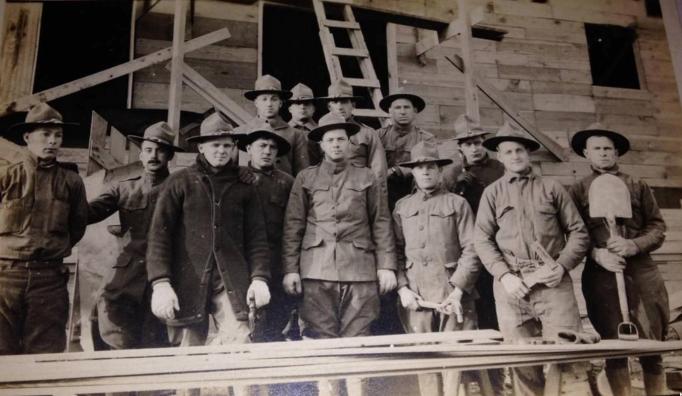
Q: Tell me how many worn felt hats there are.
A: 13